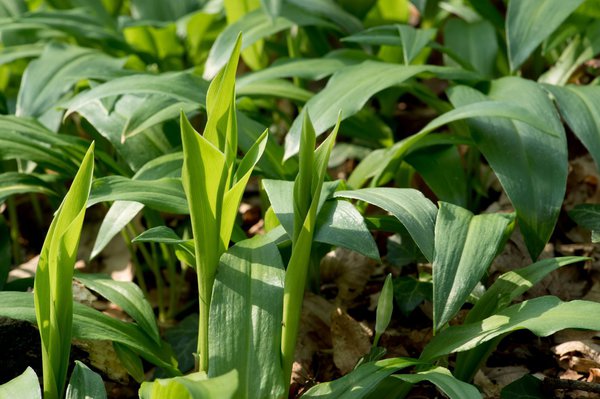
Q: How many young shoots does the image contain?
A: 3